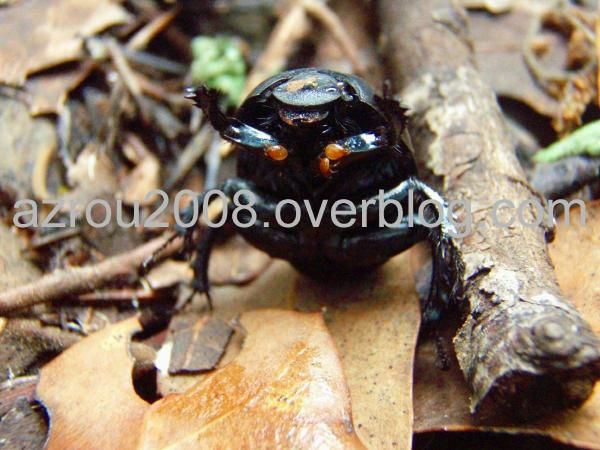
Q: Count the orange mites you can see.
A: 3